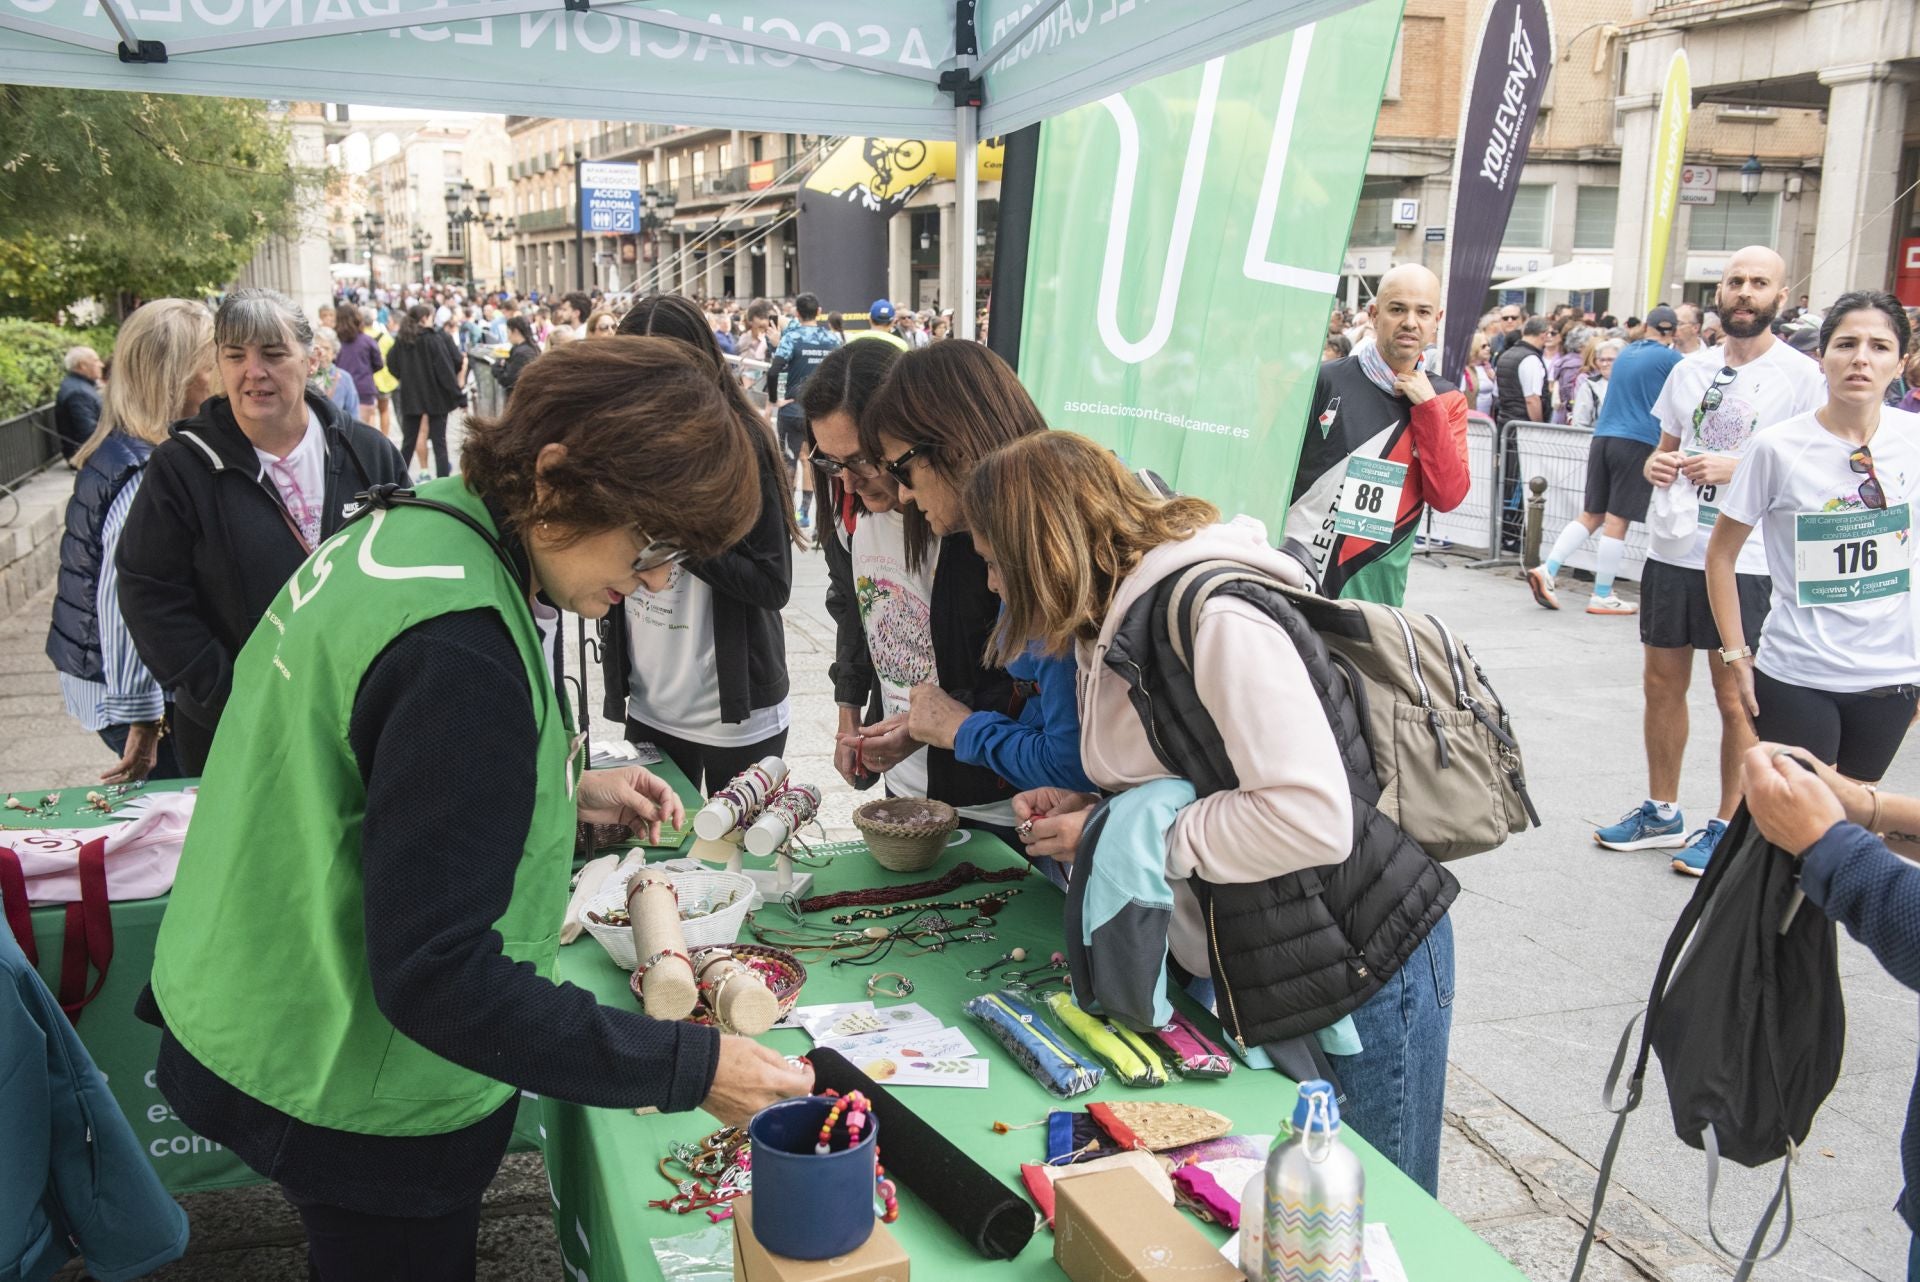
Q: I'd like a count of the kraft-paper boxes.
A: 2